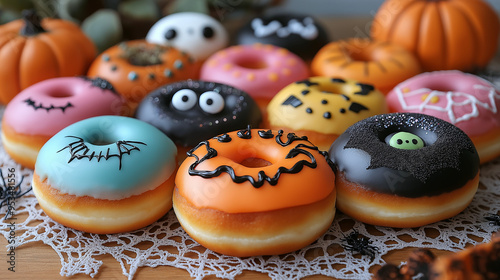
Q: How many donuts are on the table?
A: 12